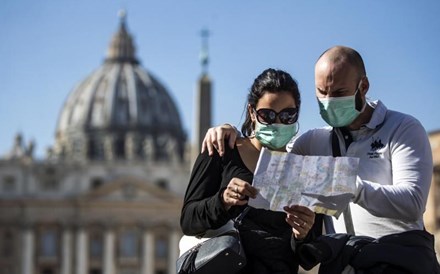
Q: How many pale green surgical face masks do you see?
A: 2